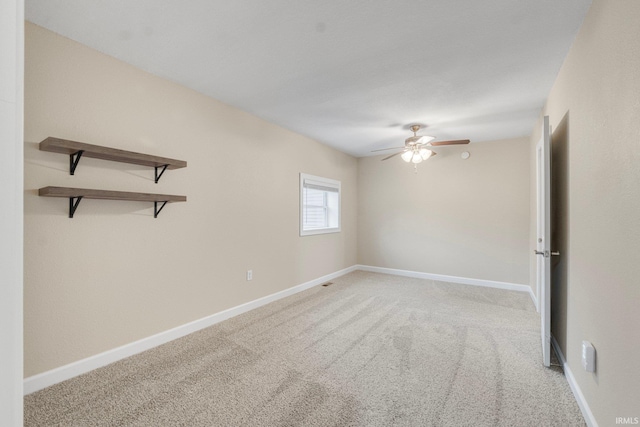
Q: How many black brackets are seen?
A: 4